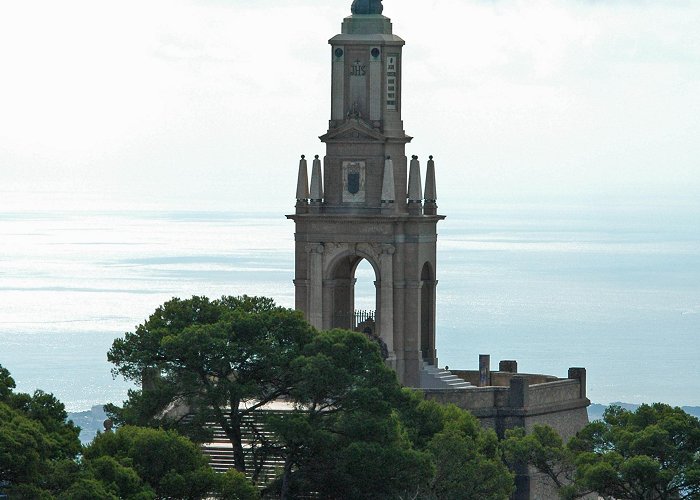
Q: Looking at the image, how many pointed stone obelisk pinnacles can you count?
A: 5